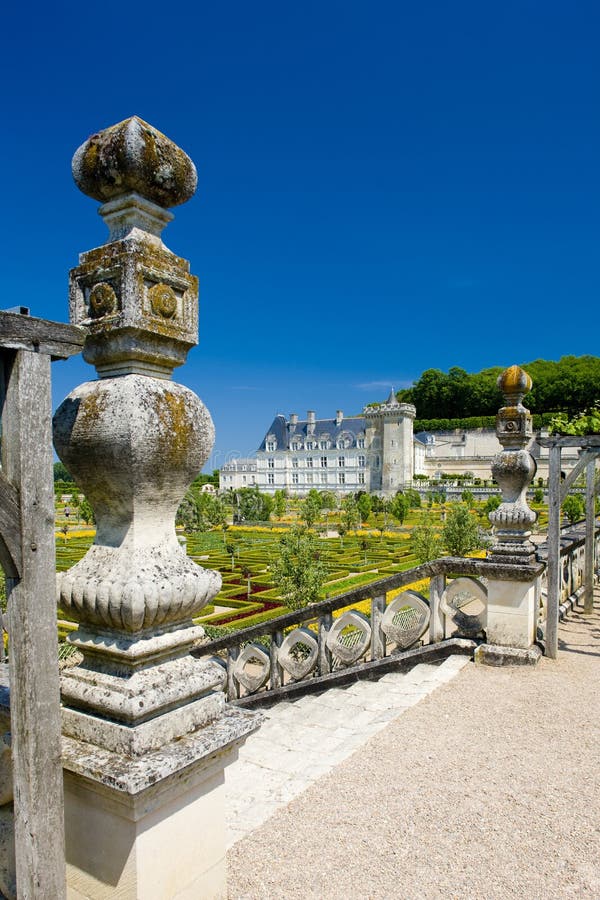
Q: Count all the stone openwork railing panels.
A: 5